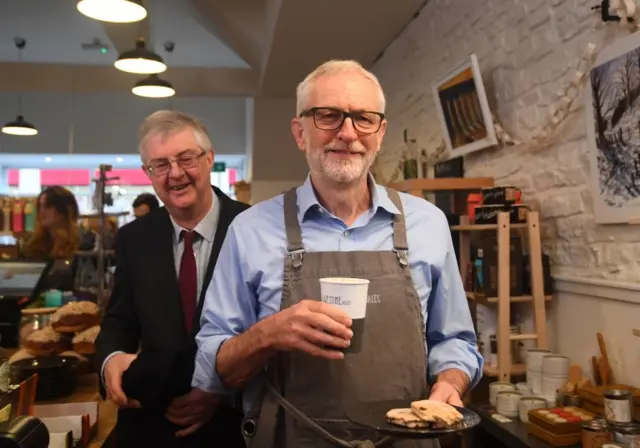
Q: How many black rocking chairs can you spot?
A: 0